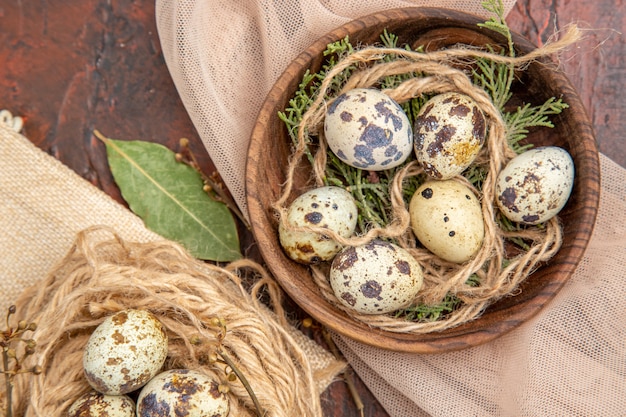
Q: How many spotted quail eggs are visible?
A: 9